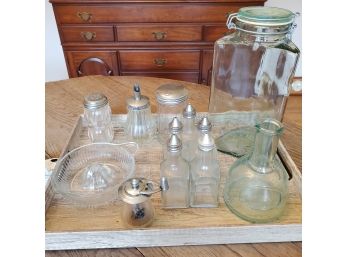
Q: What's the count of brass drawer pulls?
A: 4